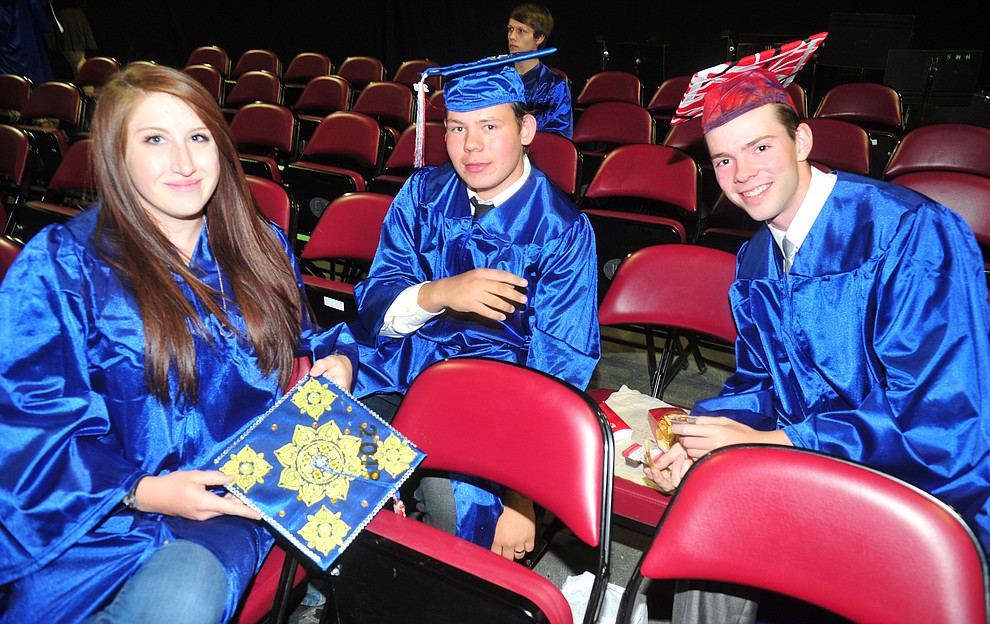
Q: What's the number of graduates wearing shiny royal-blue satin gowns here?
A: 4